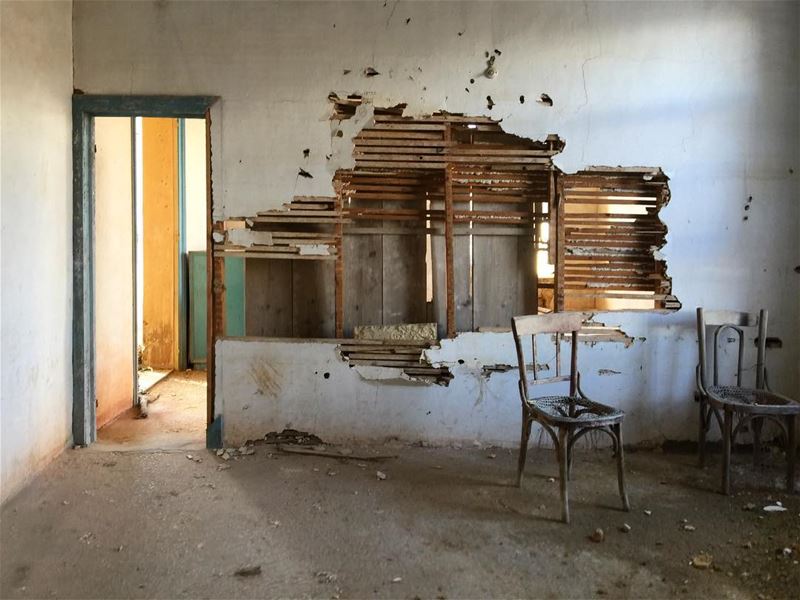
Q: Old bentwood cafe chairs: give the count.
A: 2